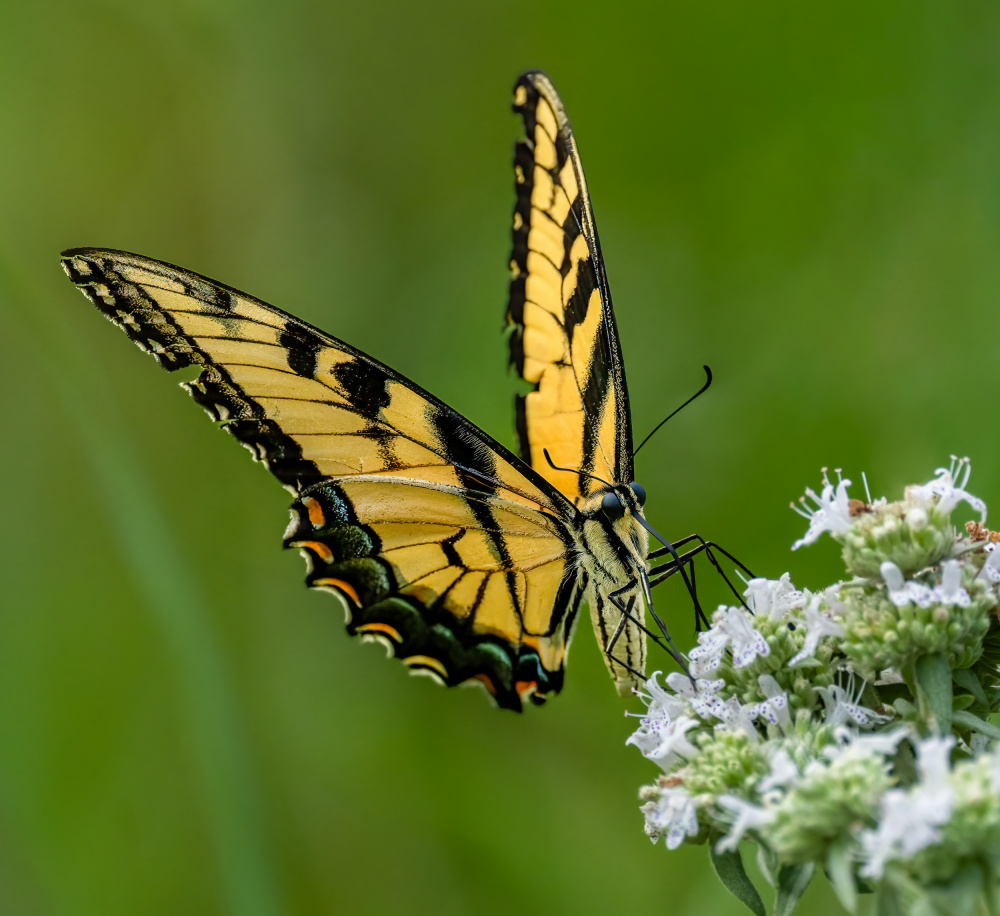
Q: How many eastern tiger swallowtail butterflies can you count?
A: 1